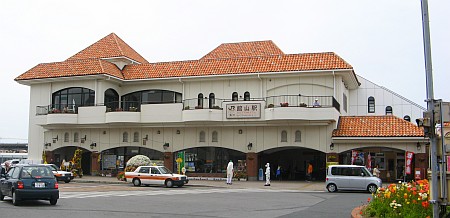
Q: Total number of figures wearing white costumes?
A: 2